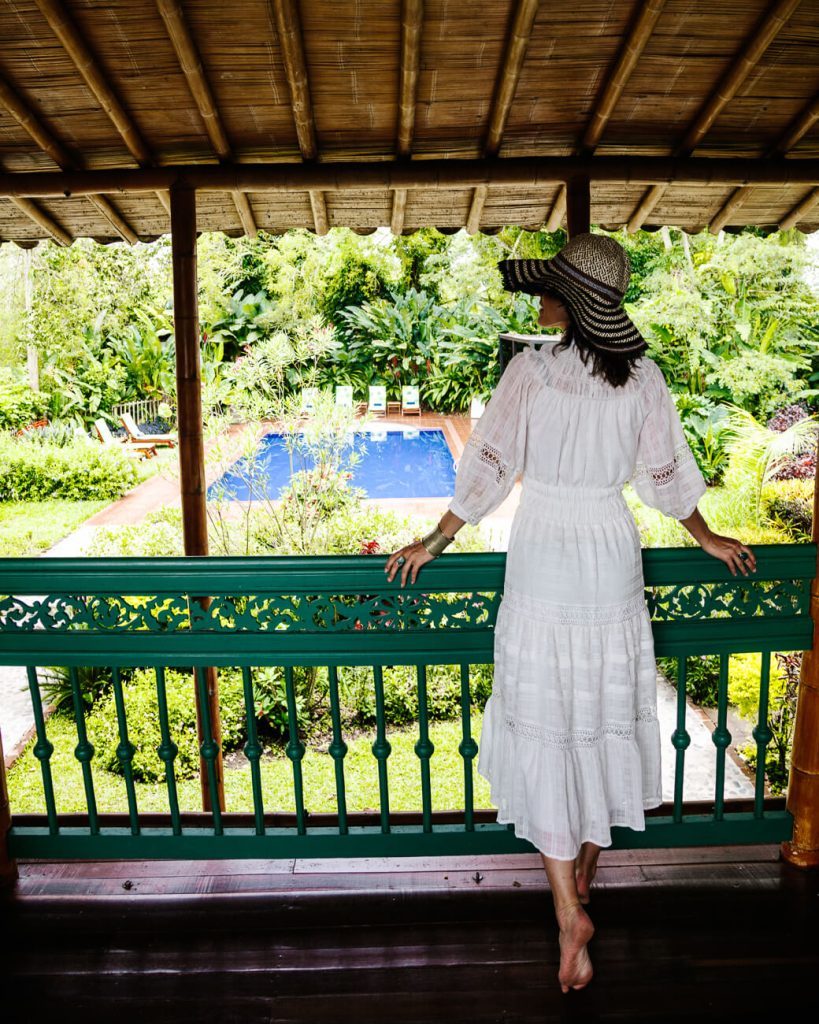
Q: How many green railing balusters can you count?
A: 14